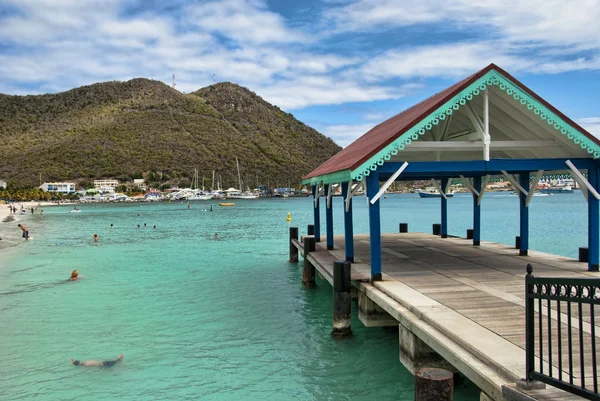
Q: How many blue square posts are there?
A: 8